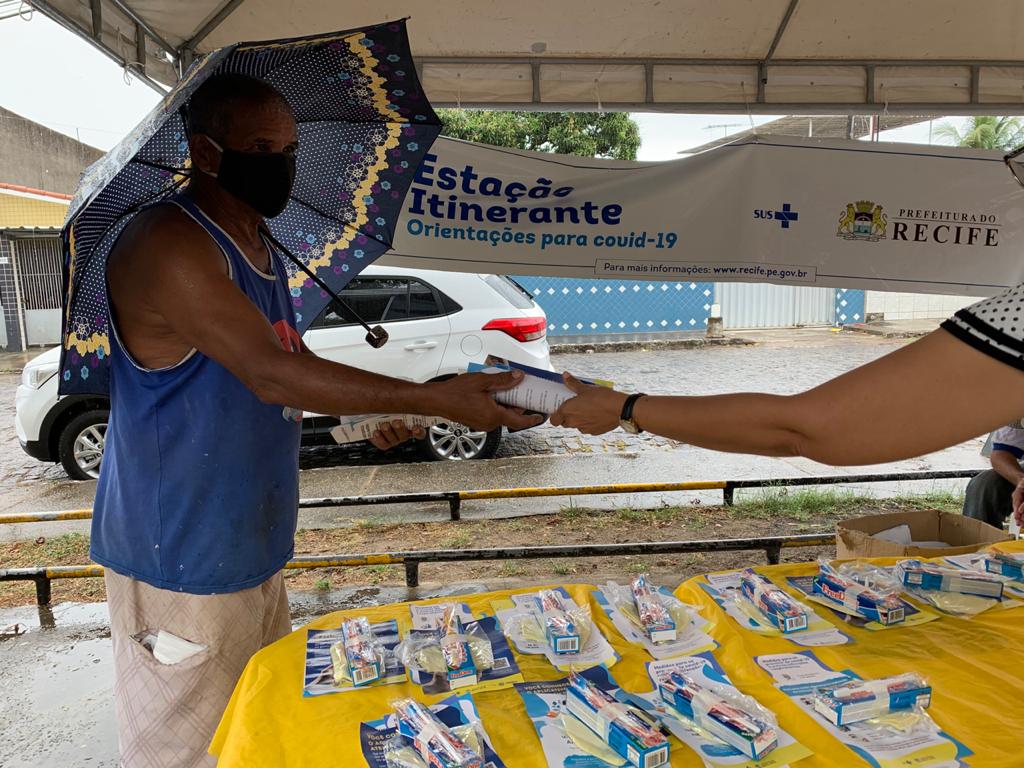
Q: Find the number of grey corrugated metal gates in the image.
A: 1